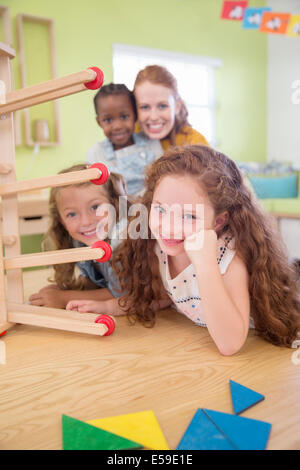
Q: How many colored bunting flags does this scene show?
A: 4